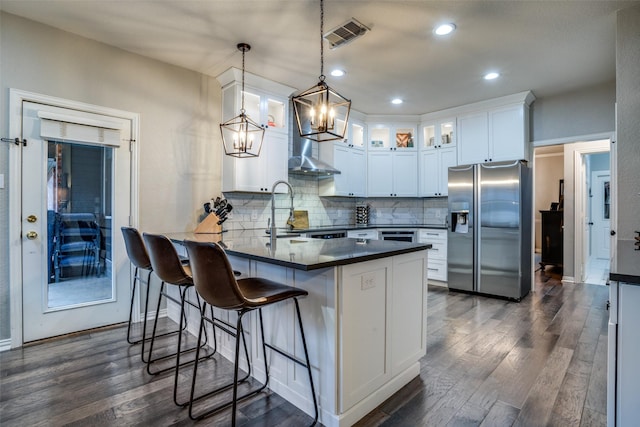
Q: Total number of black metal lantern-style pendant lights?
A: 2